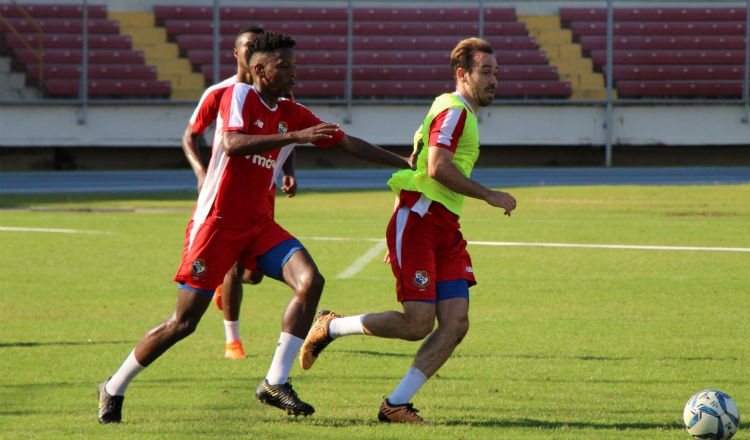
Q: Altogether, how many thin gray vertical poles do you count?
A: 6